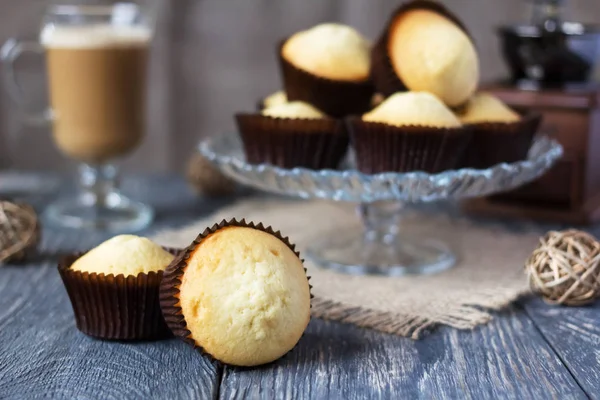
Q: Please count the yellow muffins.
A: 8